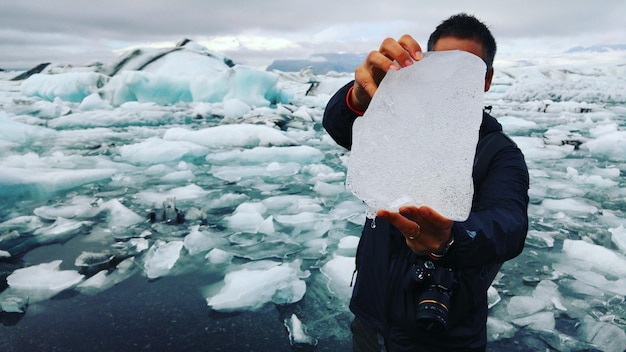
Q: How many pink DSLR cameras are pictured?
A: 0